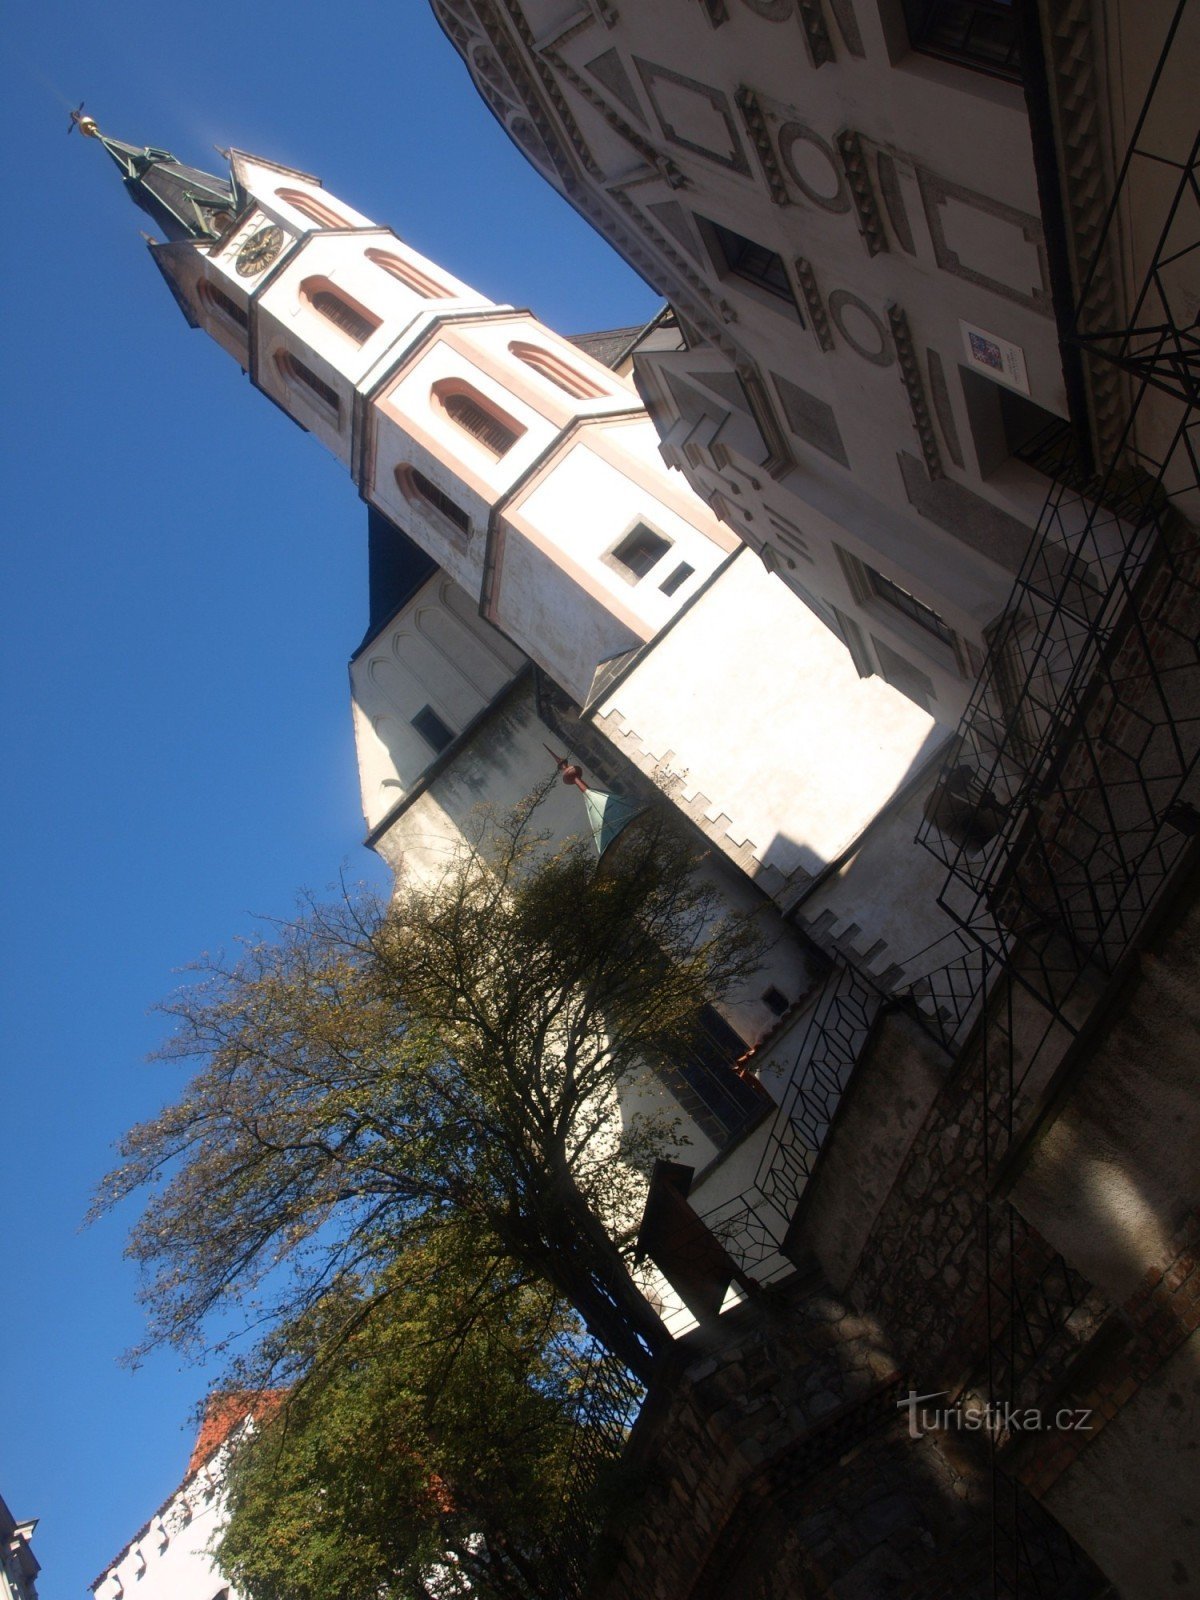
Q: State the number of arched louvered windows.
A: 8